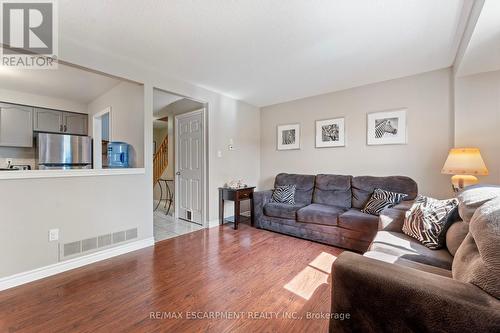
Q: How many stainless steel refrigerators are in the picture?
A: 1